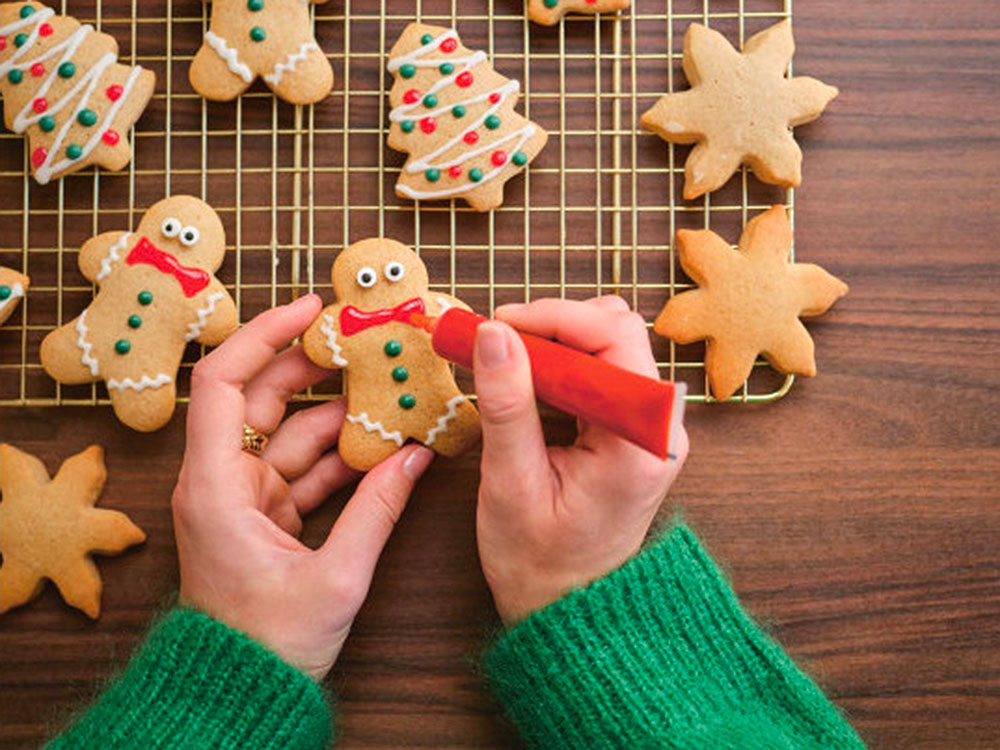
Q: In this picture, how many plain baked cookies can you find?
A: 3